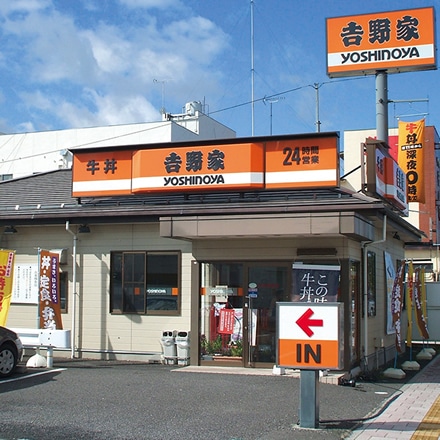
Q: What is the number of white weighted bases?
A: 5